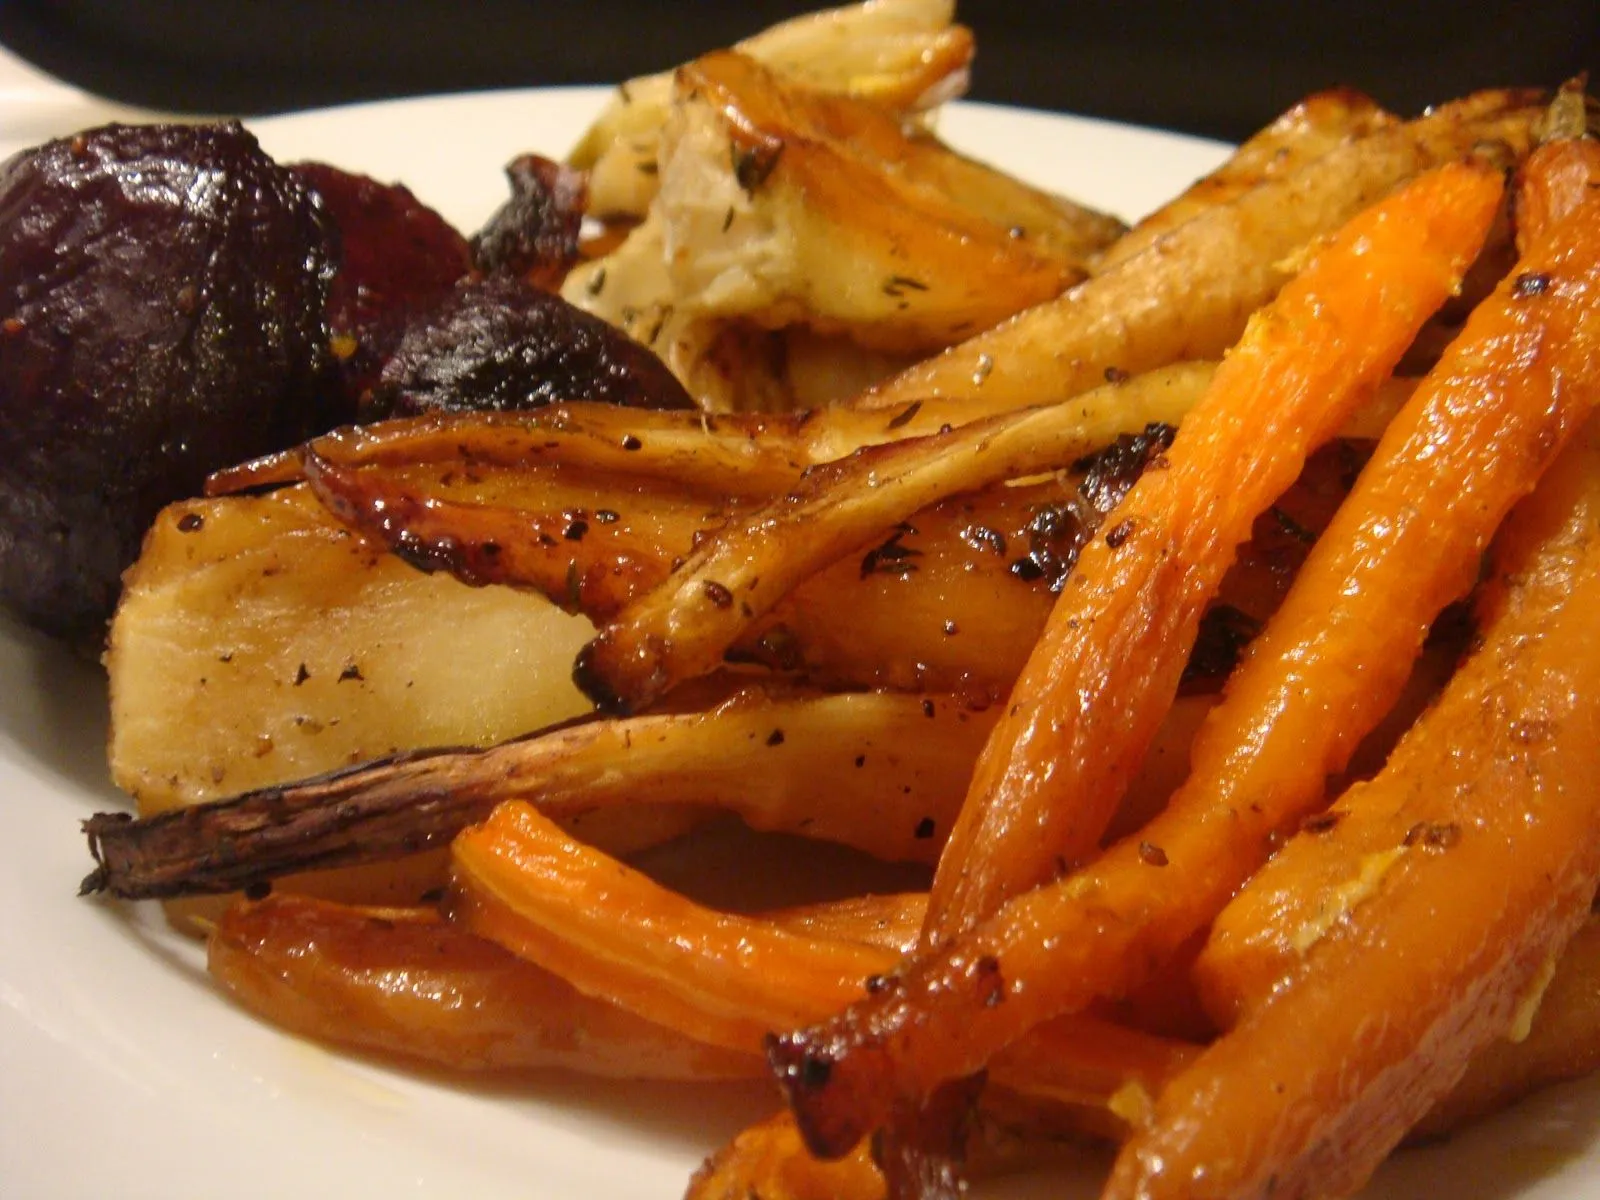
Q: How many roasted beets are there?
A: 3